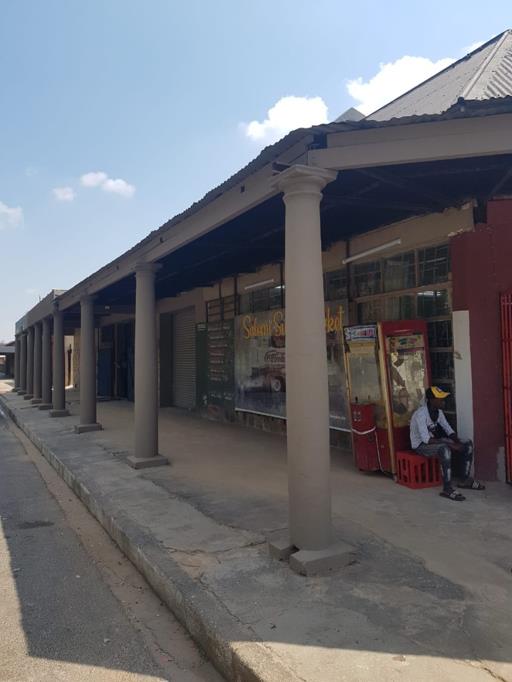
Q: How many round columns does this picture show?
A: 9